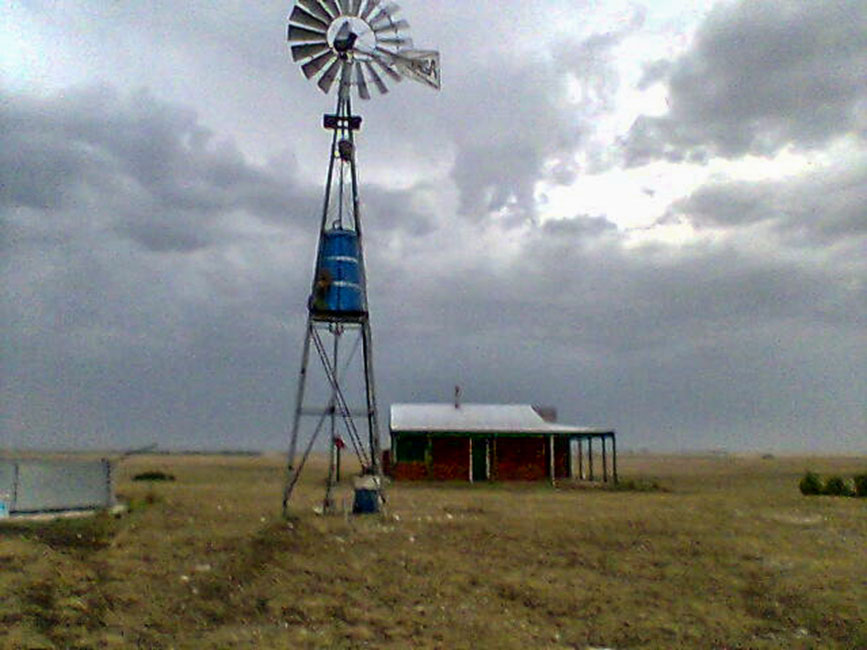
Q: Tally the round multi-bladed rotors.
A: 1